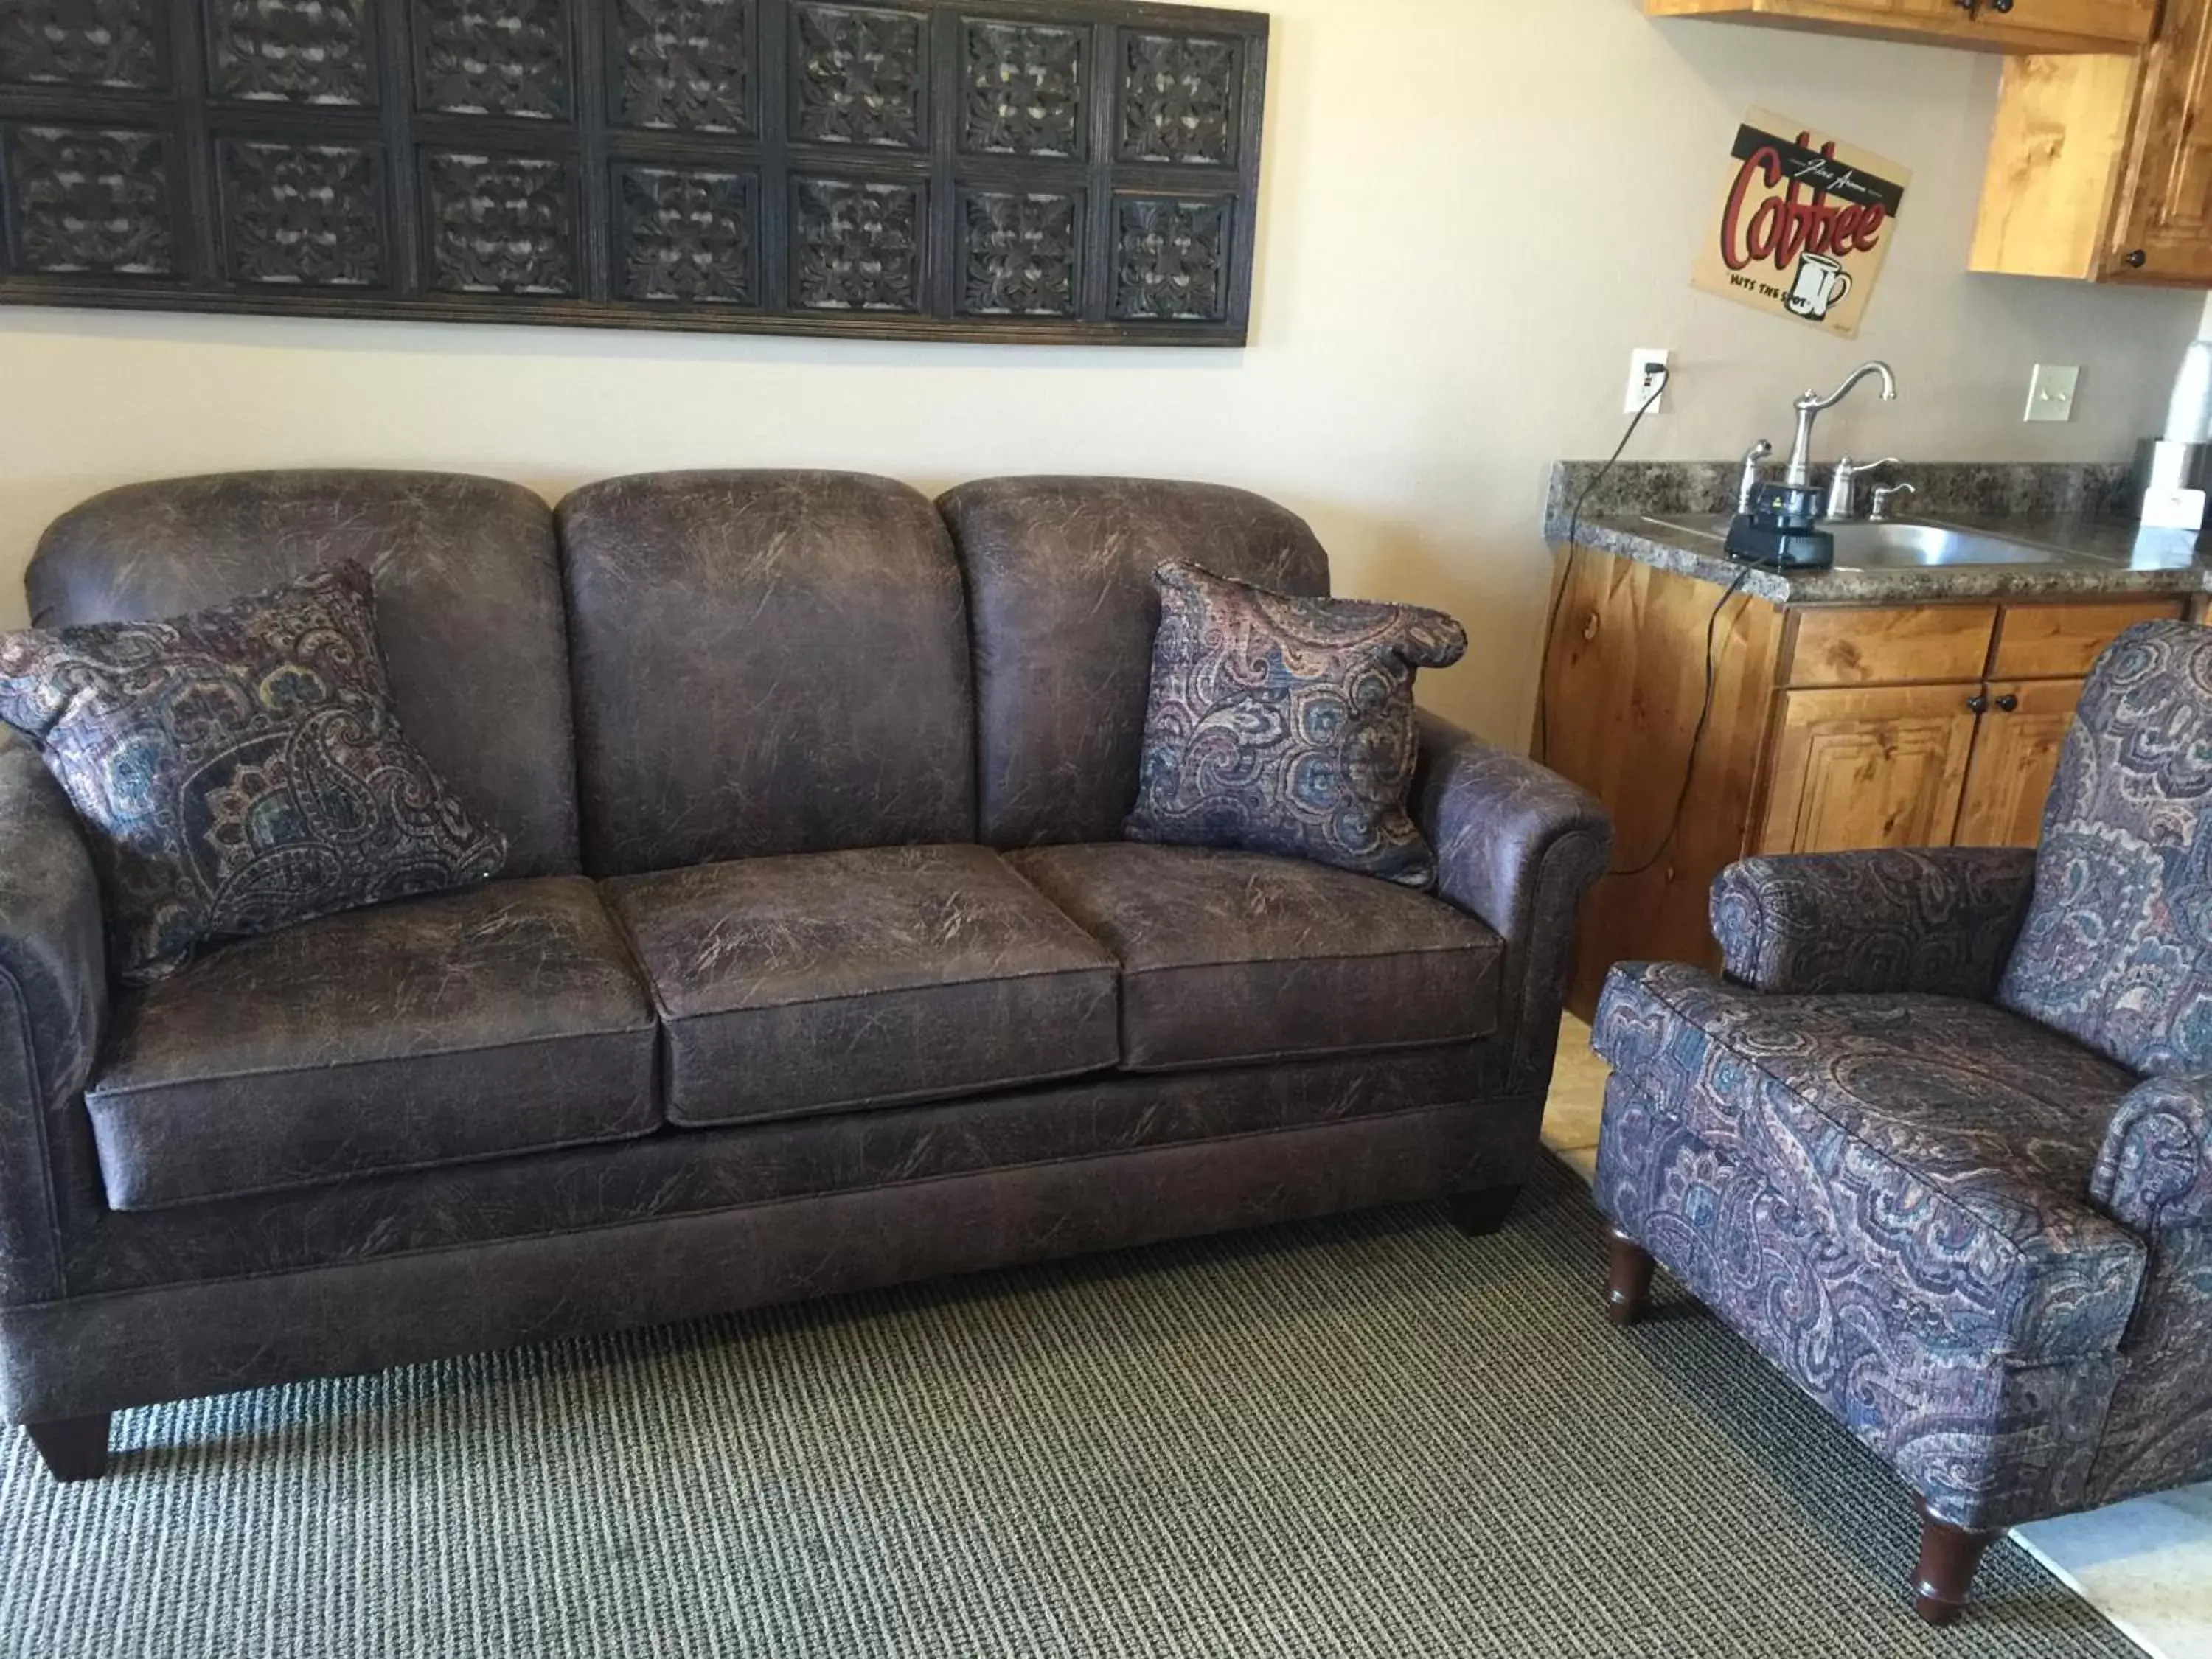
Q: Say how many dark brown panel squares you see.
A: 14